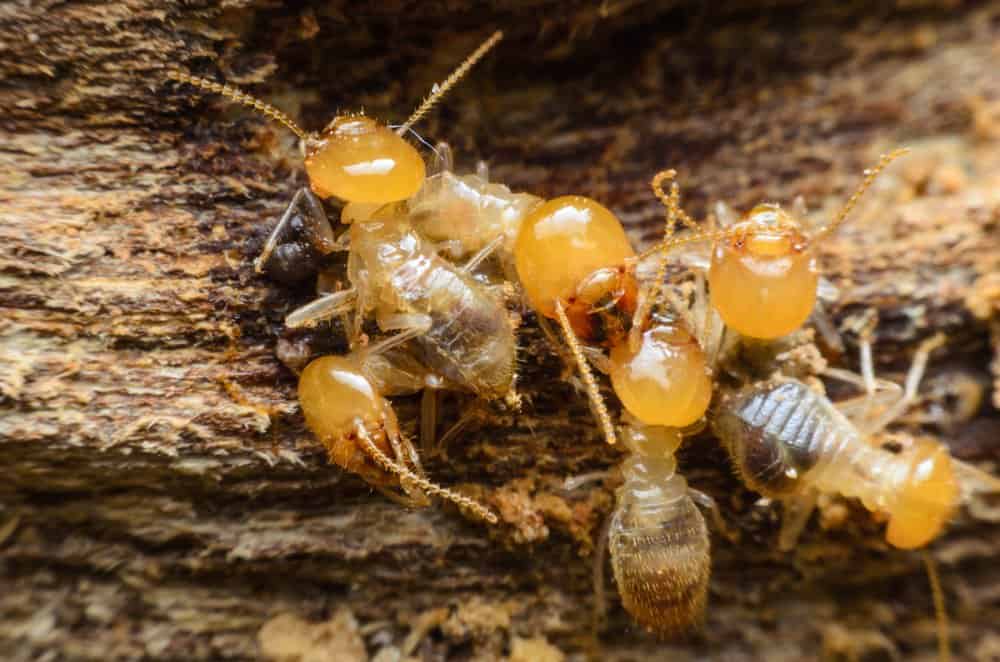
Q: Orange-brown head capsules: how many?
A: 6